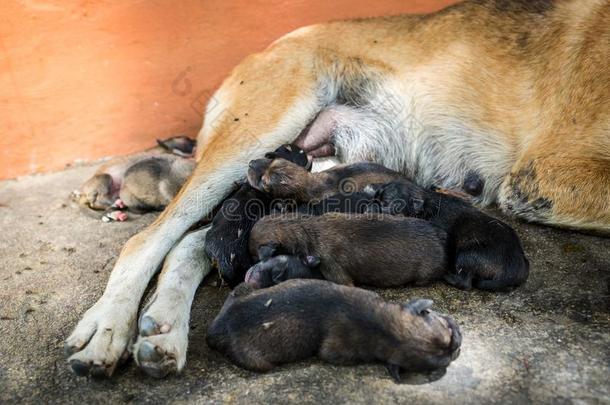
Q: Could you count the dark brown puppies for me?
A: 3